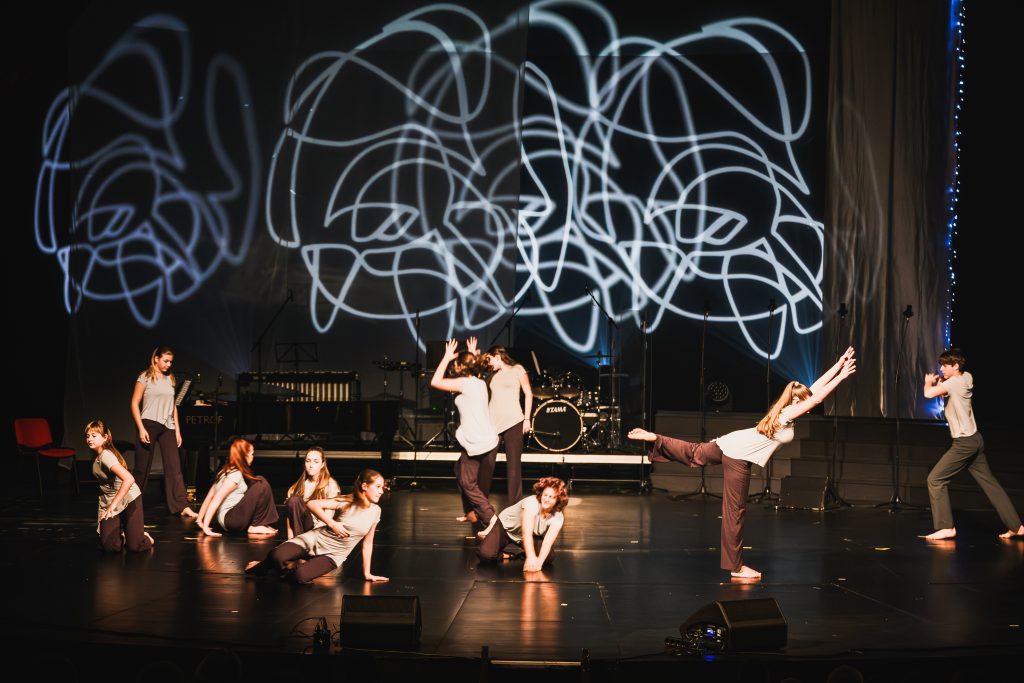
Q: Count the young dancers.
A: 10